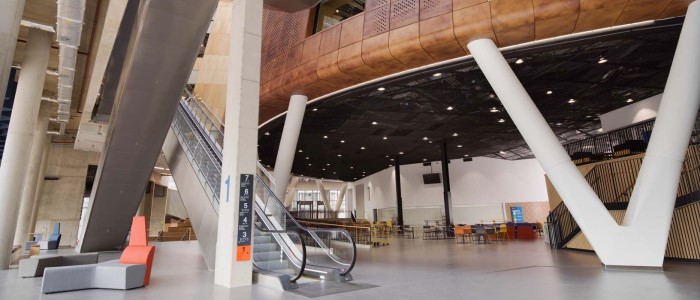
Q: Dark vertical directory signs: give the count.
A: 1